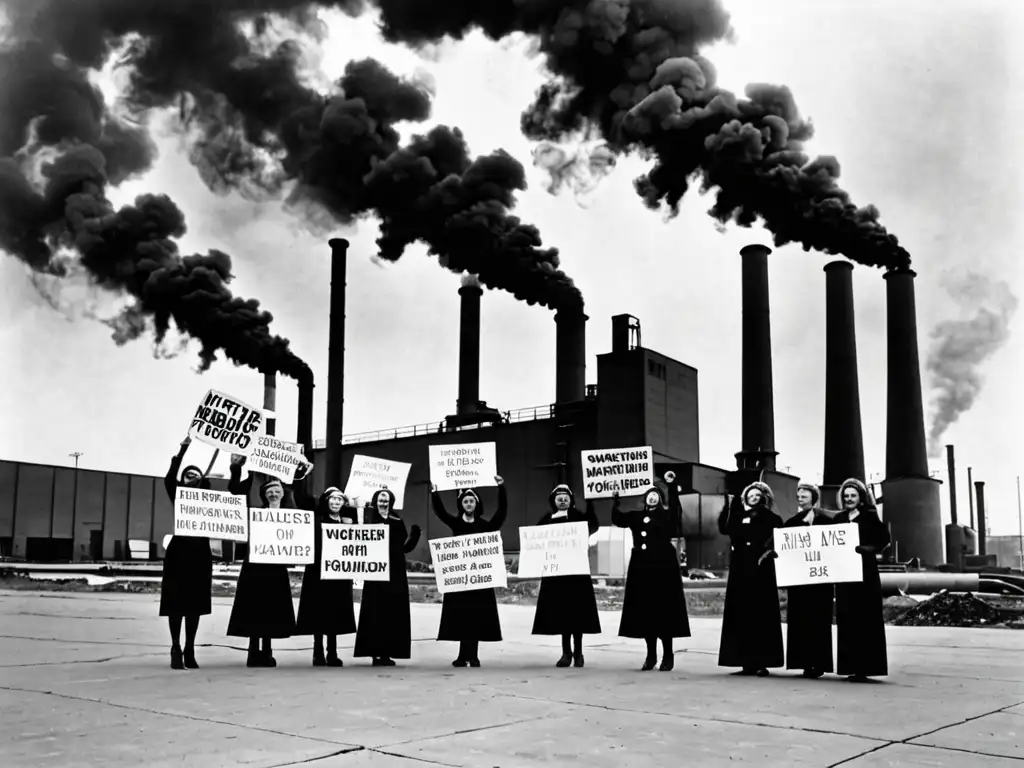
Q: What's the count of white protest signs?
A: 11